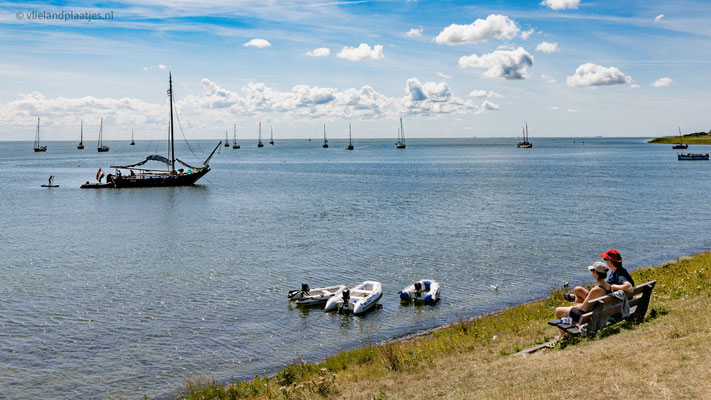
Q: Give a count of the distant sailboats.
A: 13